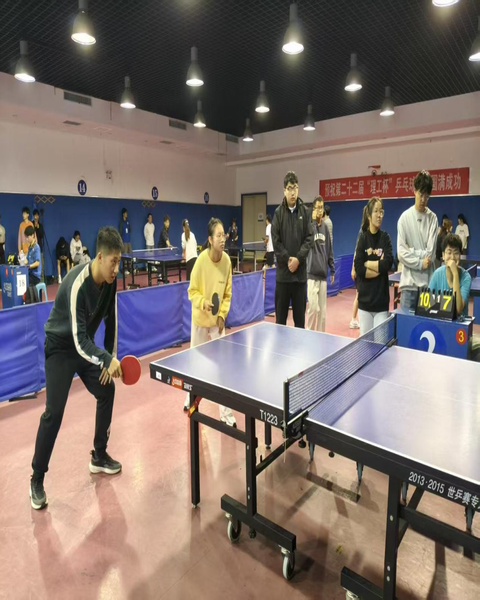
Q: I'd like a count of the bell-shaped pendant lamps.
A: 13